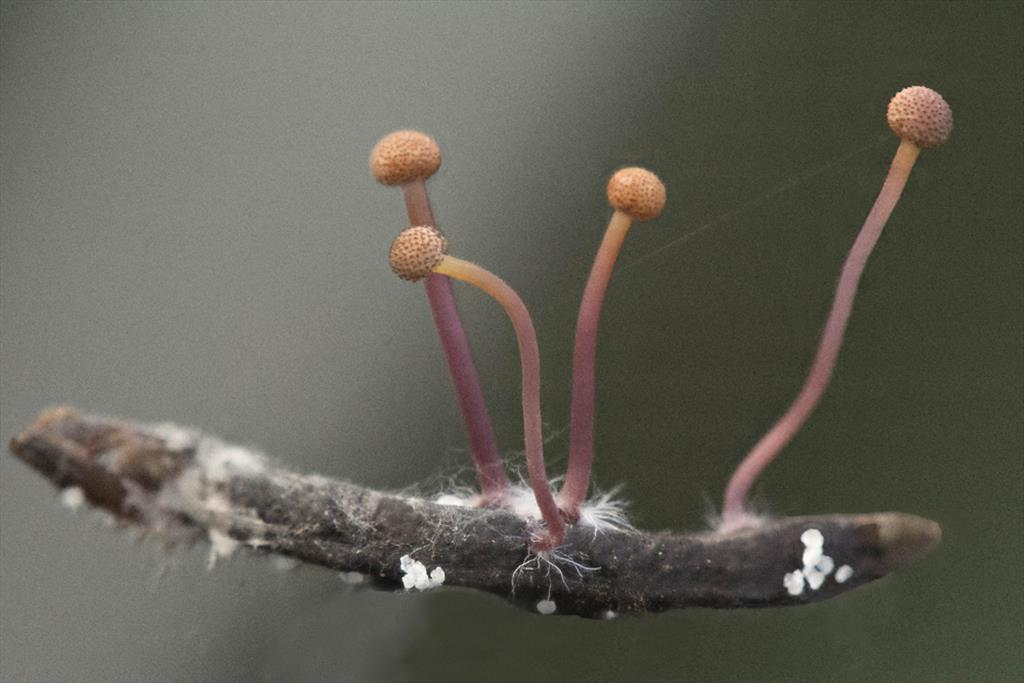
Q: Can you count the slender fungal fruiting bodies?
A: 4